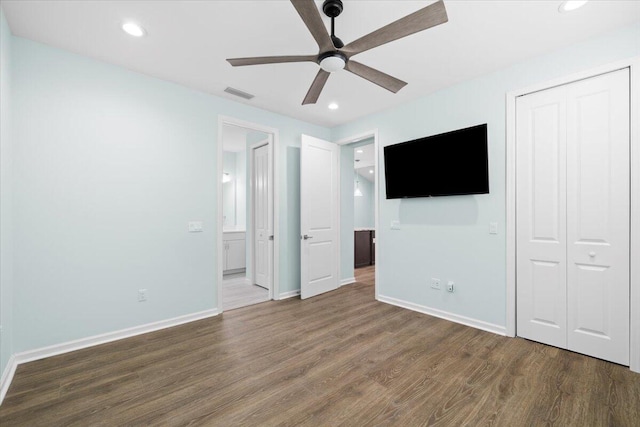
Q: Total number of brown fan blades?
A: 5